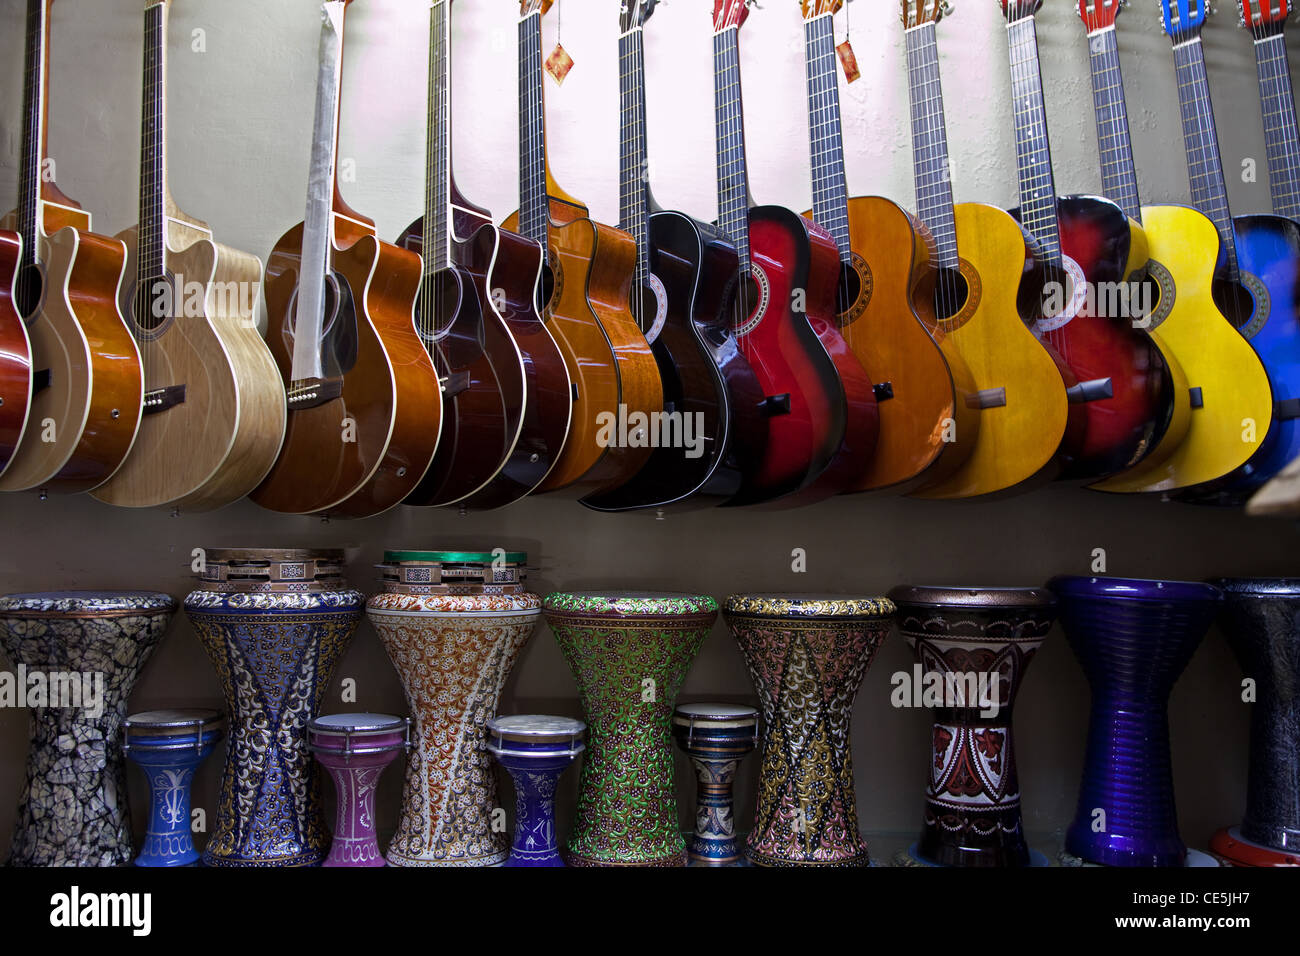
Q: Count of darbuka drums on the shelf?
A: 12